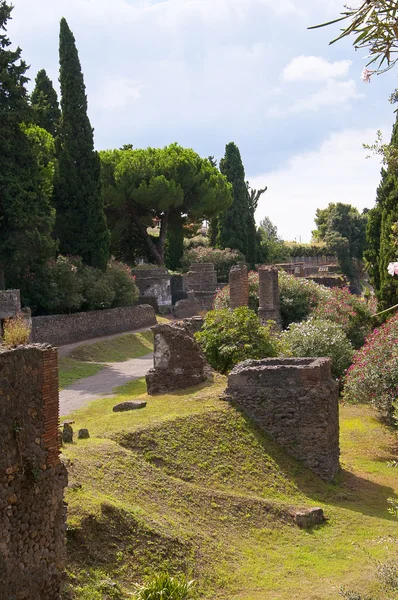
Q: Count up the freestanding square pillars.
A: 2